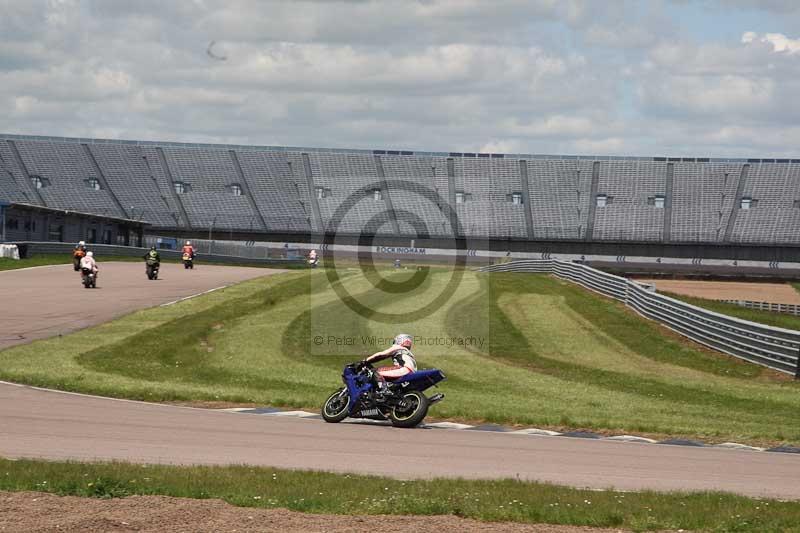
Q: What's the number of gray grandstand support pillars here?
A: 11